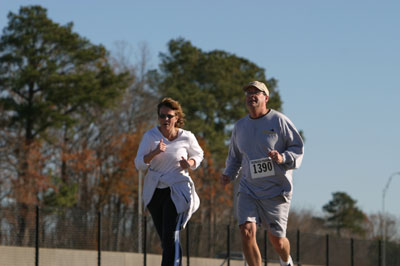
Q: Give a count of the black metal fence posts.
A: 10